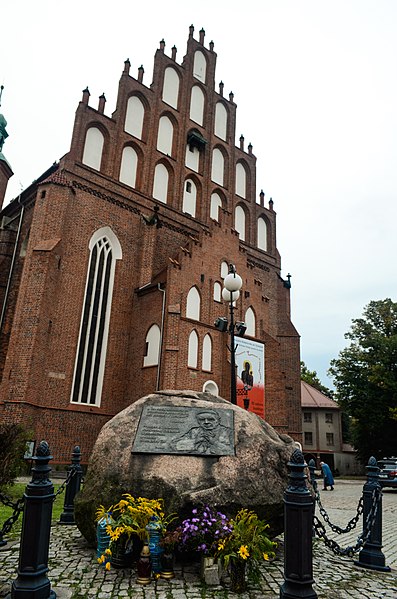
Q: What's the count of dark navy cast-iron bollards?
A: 5